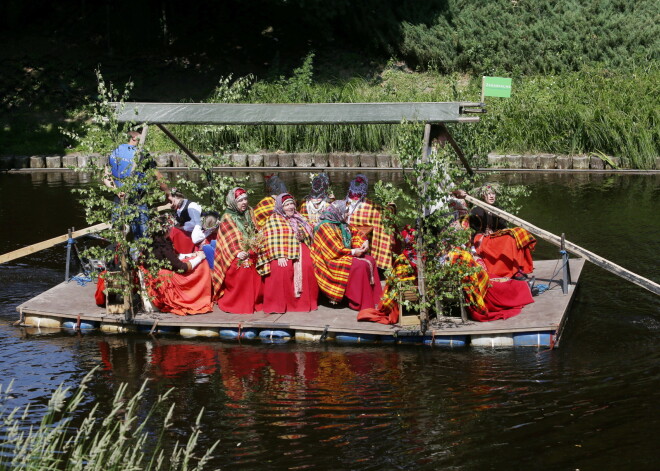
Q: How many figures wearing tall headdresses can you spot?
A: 3